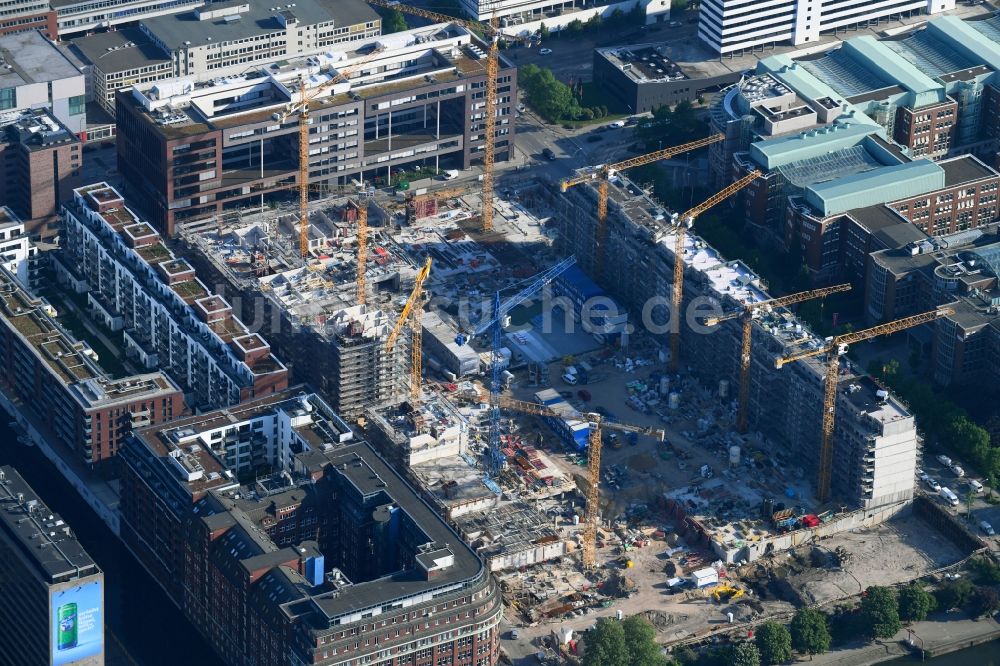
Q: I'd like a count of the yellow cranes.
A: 9